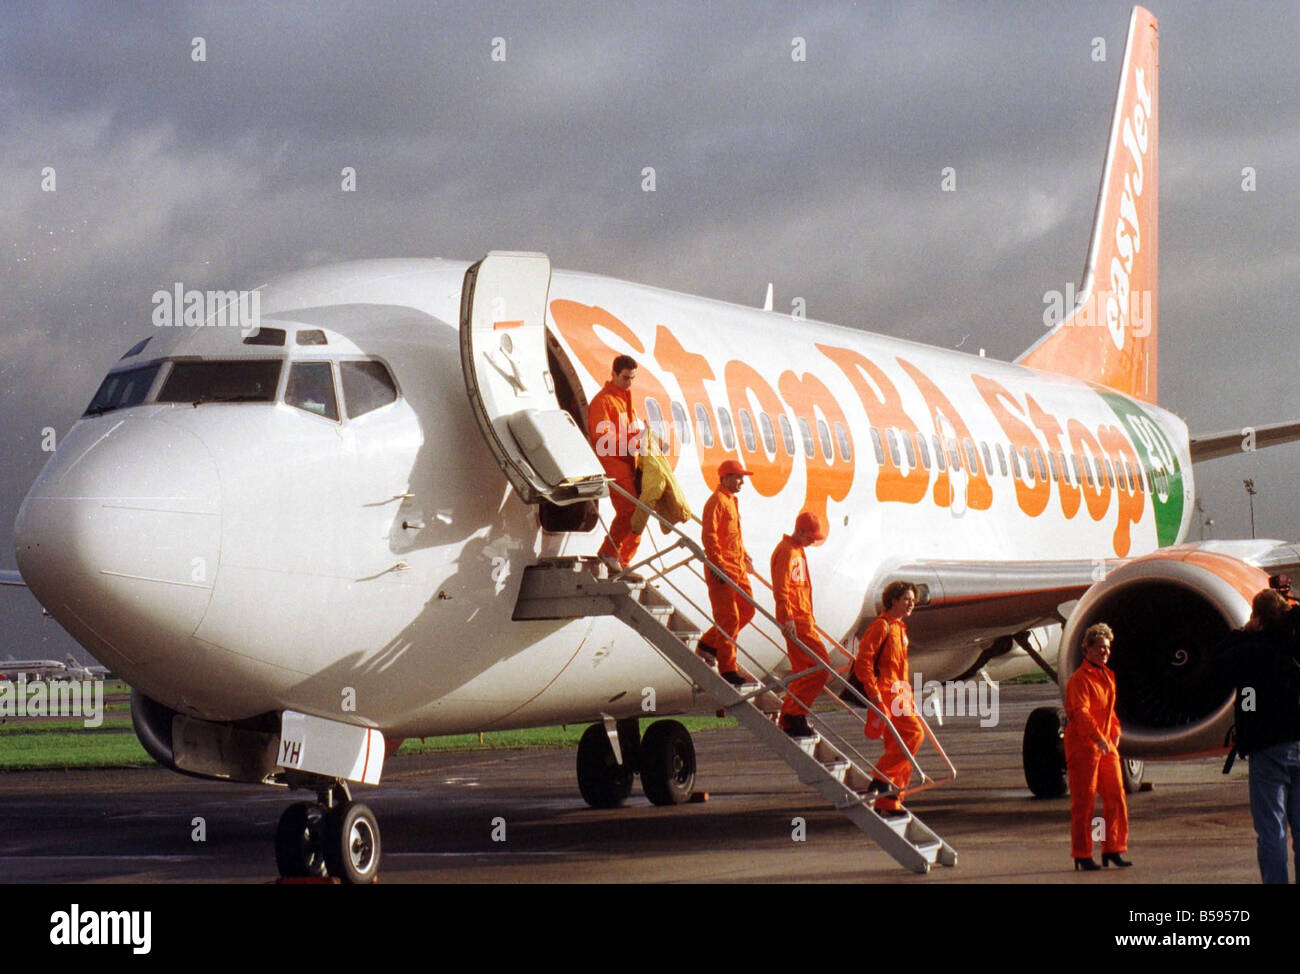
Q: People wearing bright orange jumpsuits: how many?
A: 5